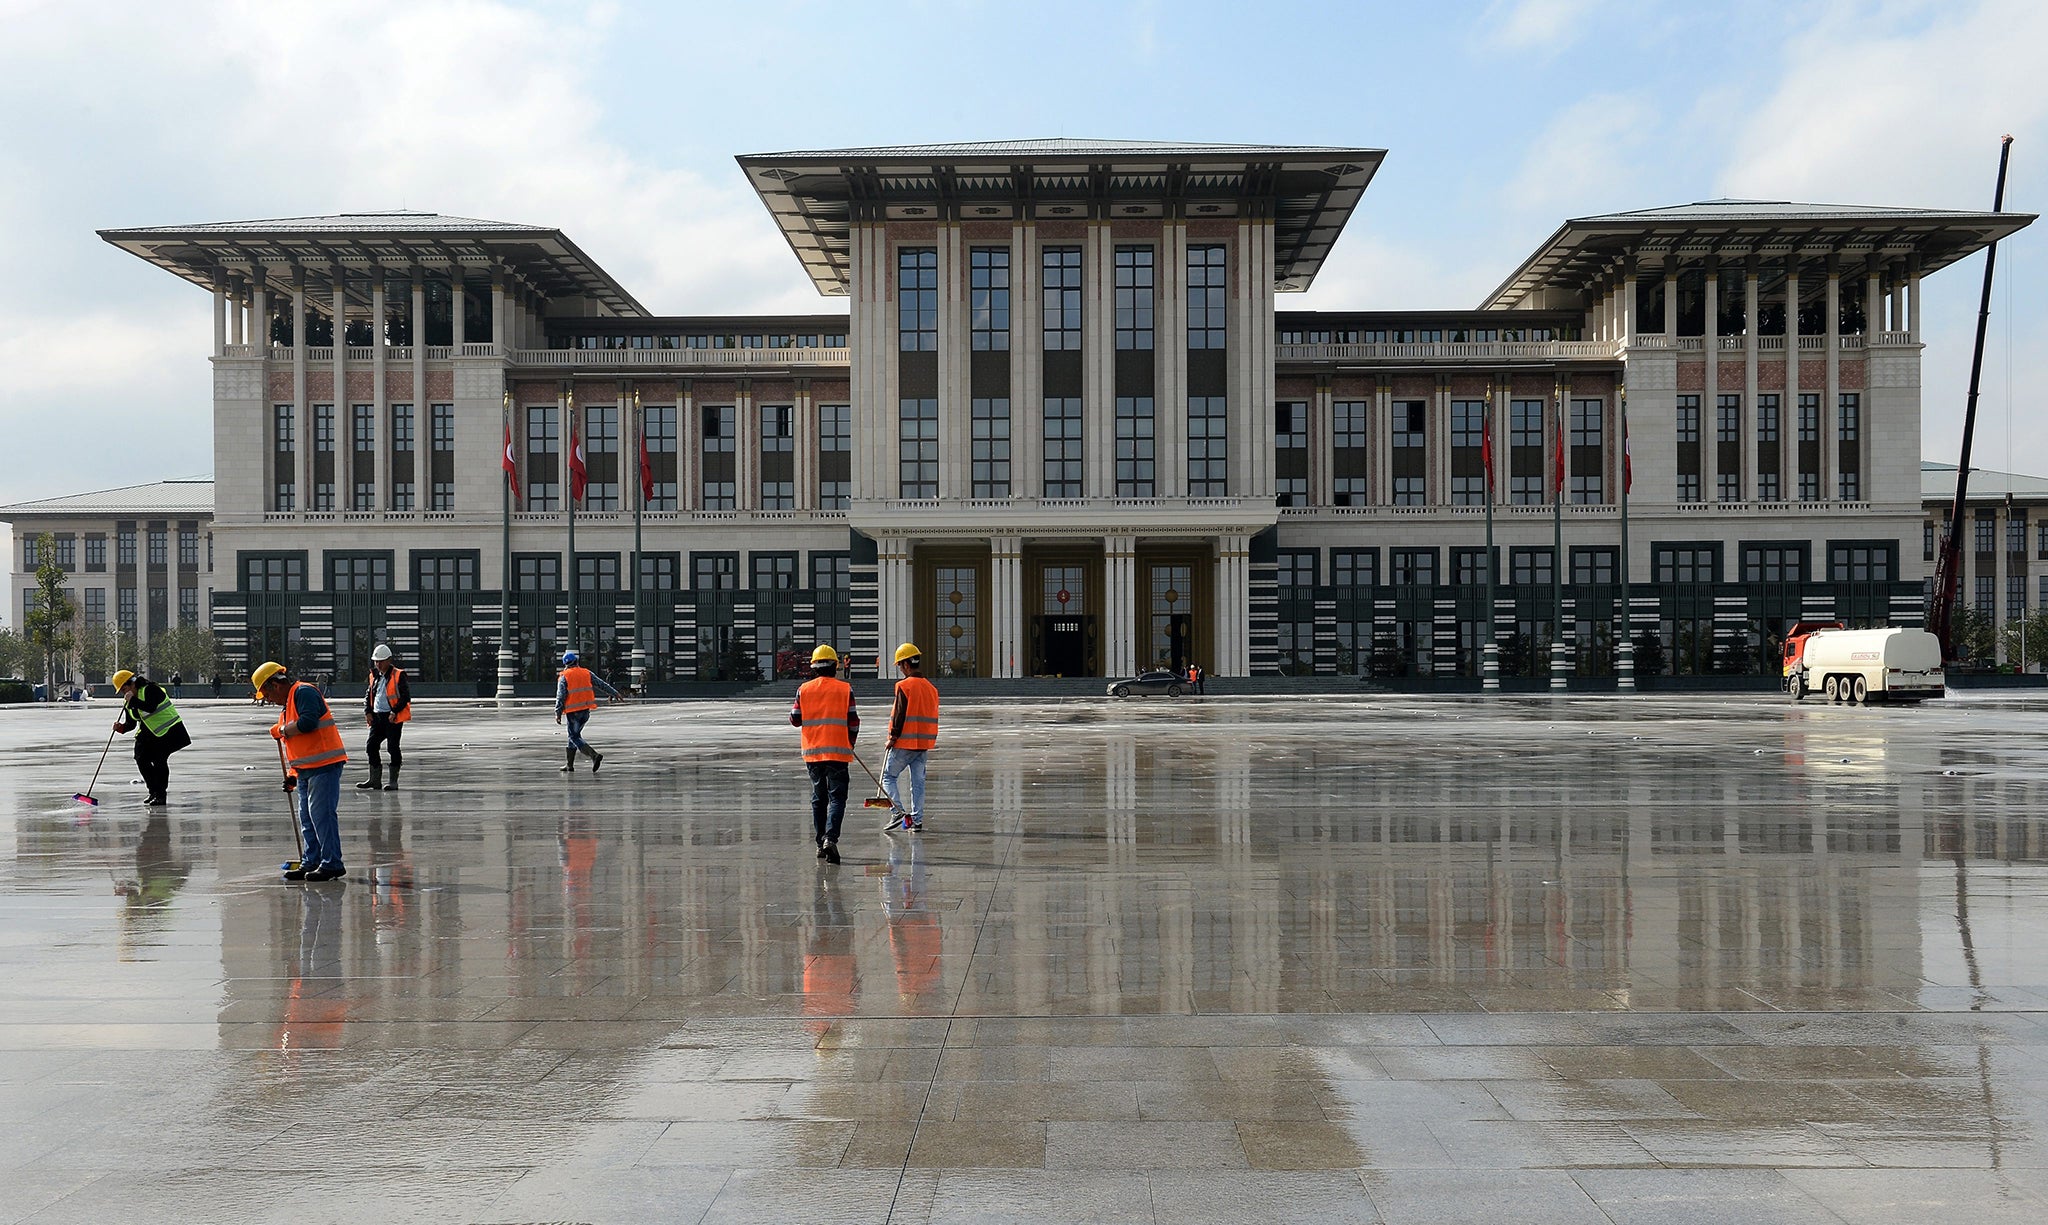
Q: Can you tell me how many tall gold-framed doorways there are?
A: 3